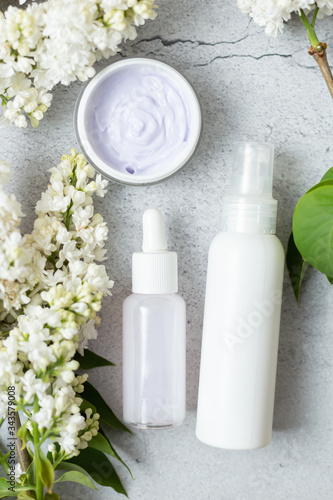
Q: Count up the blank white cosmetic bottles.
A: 2